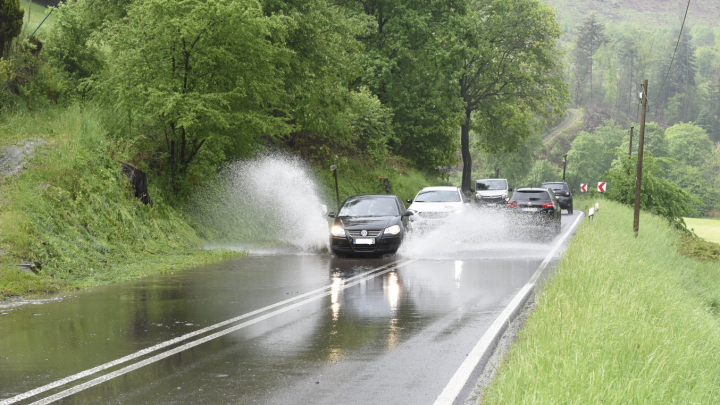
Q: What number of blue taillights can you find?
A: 0